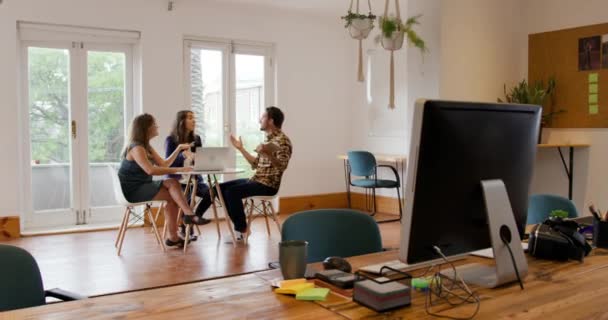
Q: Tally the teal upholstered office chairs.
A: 4